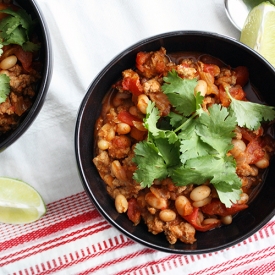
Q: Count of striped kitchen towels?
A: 1